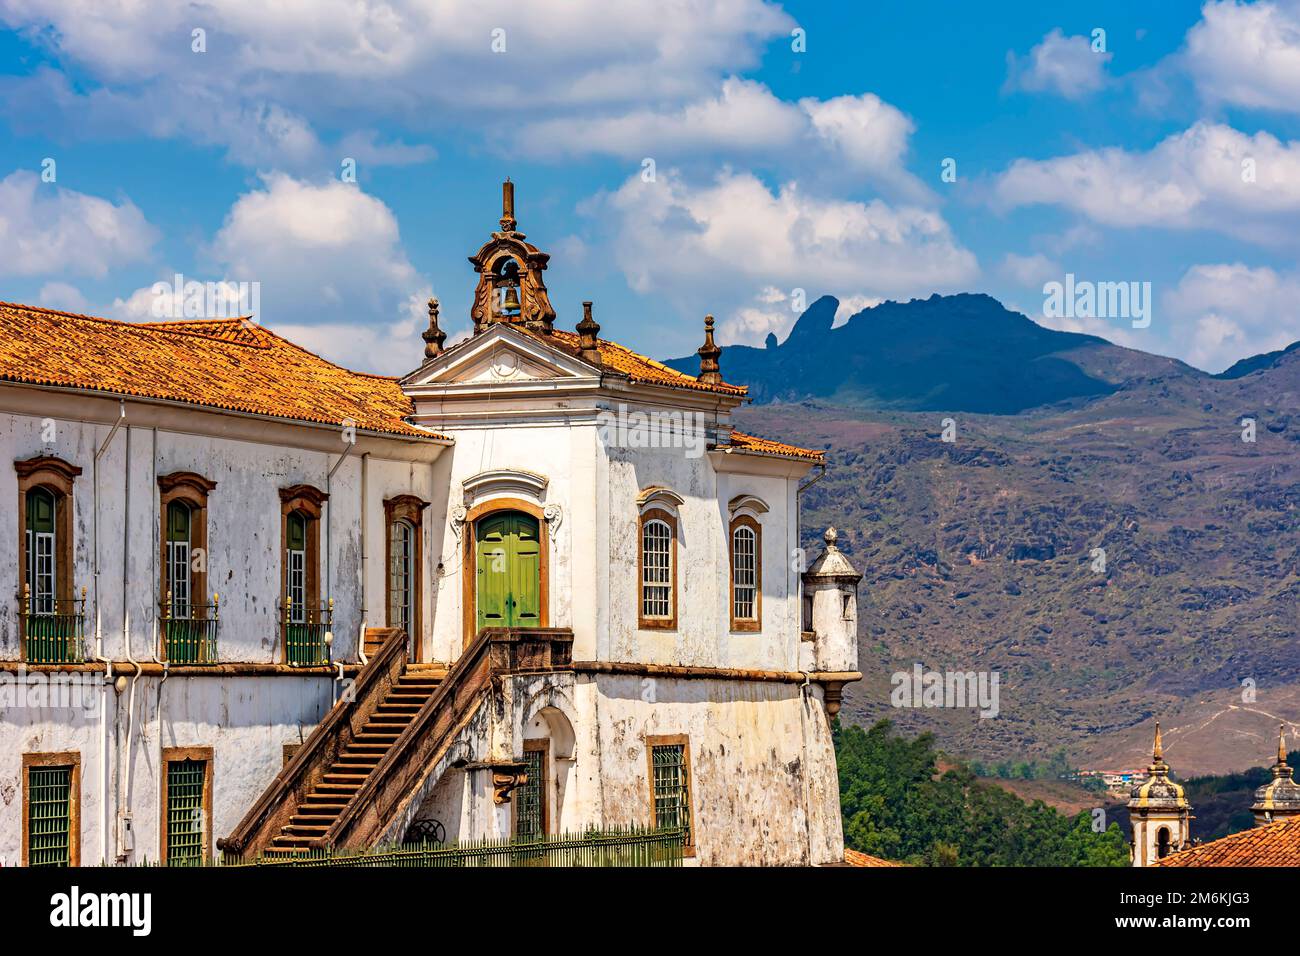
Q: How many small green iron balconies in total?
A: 3